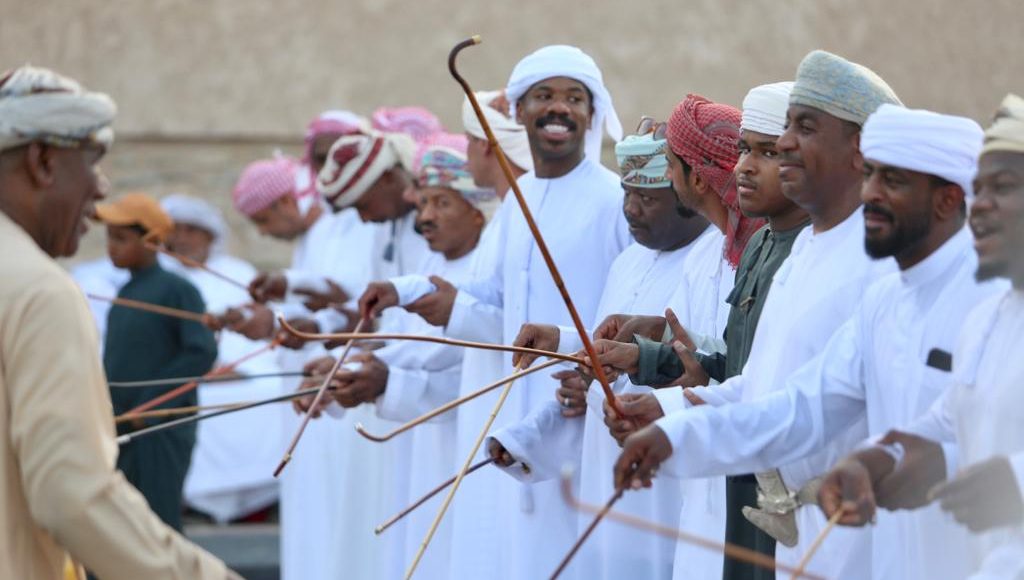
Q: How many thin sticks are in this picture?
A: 15